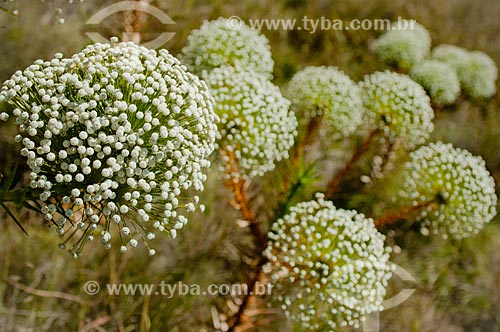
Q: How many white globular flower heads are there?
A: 11